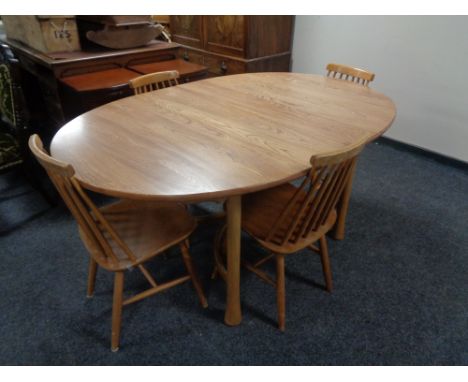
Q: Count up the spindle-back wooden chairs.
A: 4